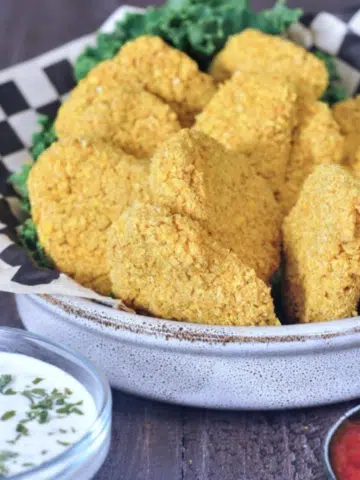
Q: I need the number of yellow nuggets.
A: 10